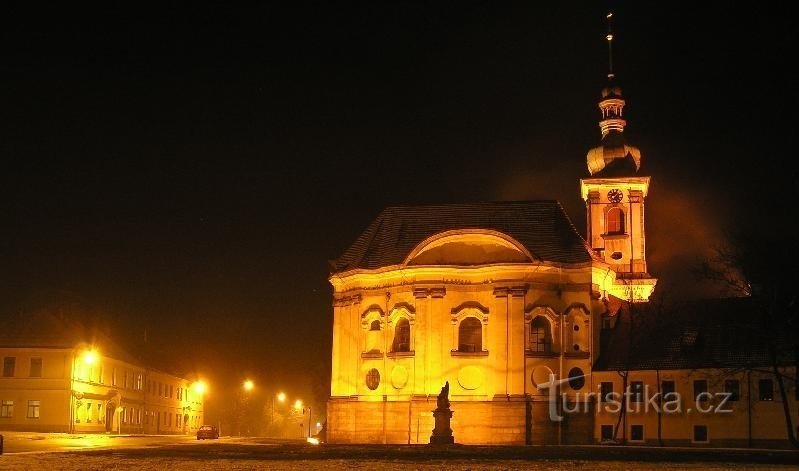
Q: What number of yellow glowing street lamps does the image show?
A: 5